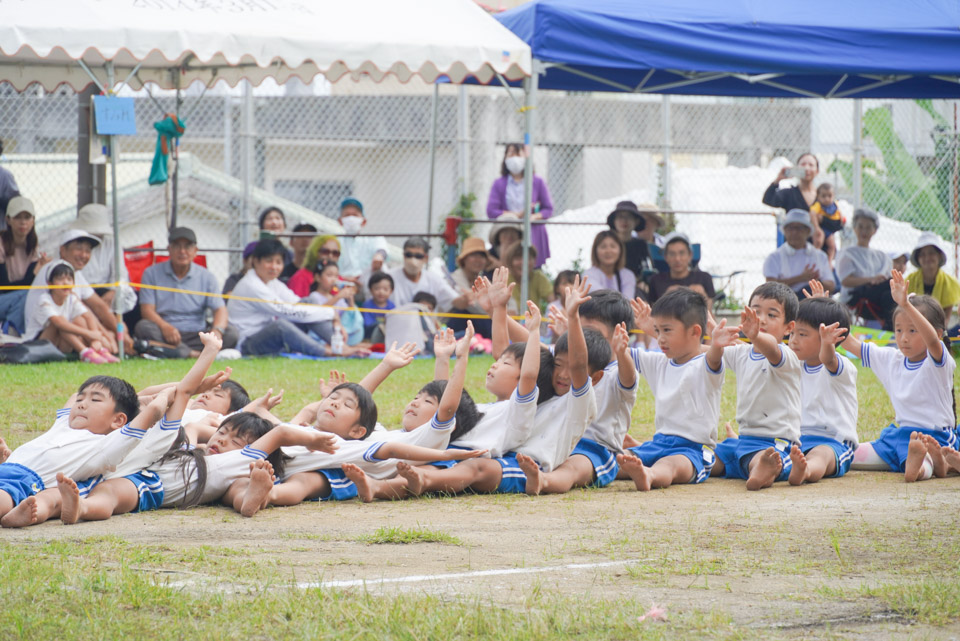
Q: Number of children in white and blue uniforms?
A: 12